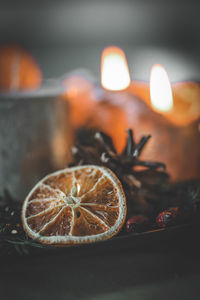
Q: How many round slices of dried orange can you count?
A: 1